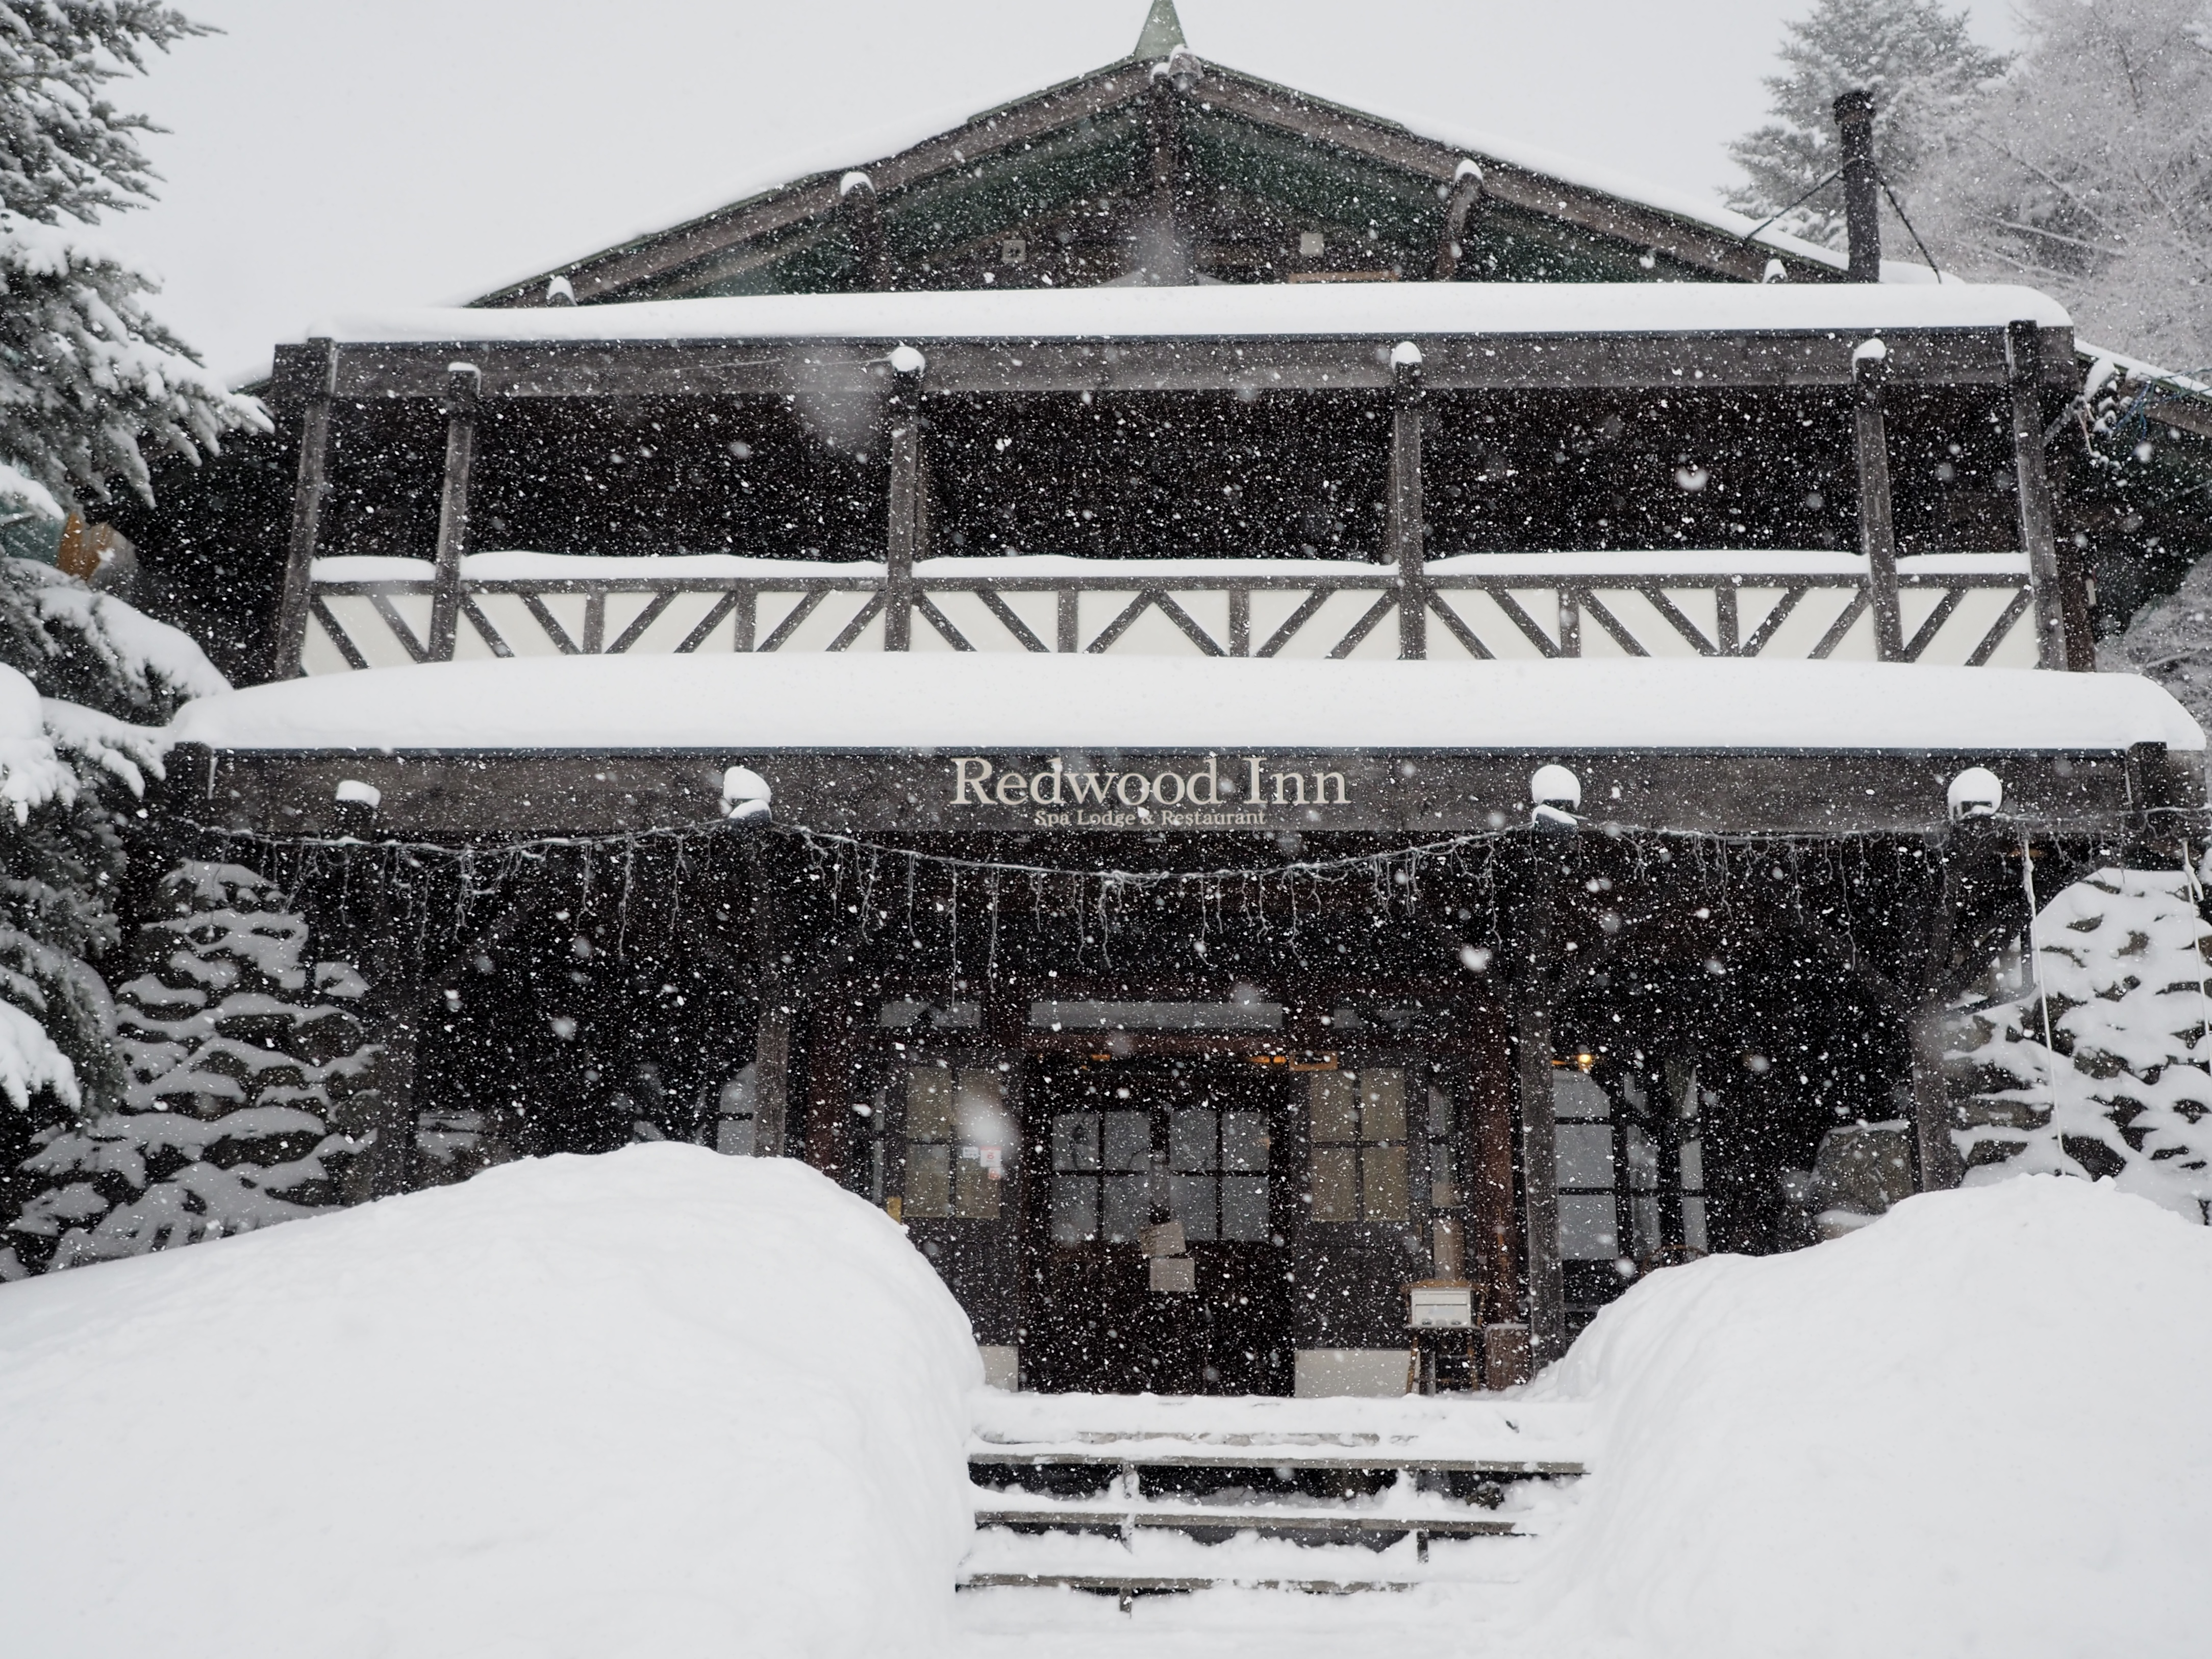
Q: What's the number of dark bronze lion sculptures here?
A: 0